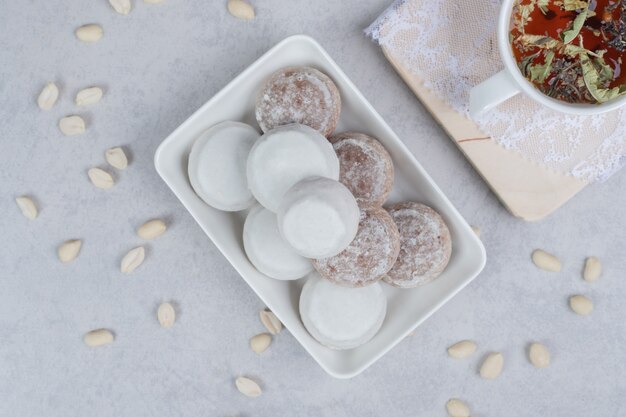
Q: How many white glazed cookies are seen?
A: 5